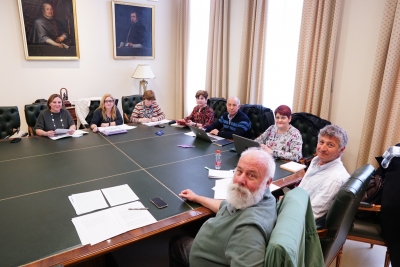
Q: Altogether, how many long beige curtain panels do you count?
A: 5